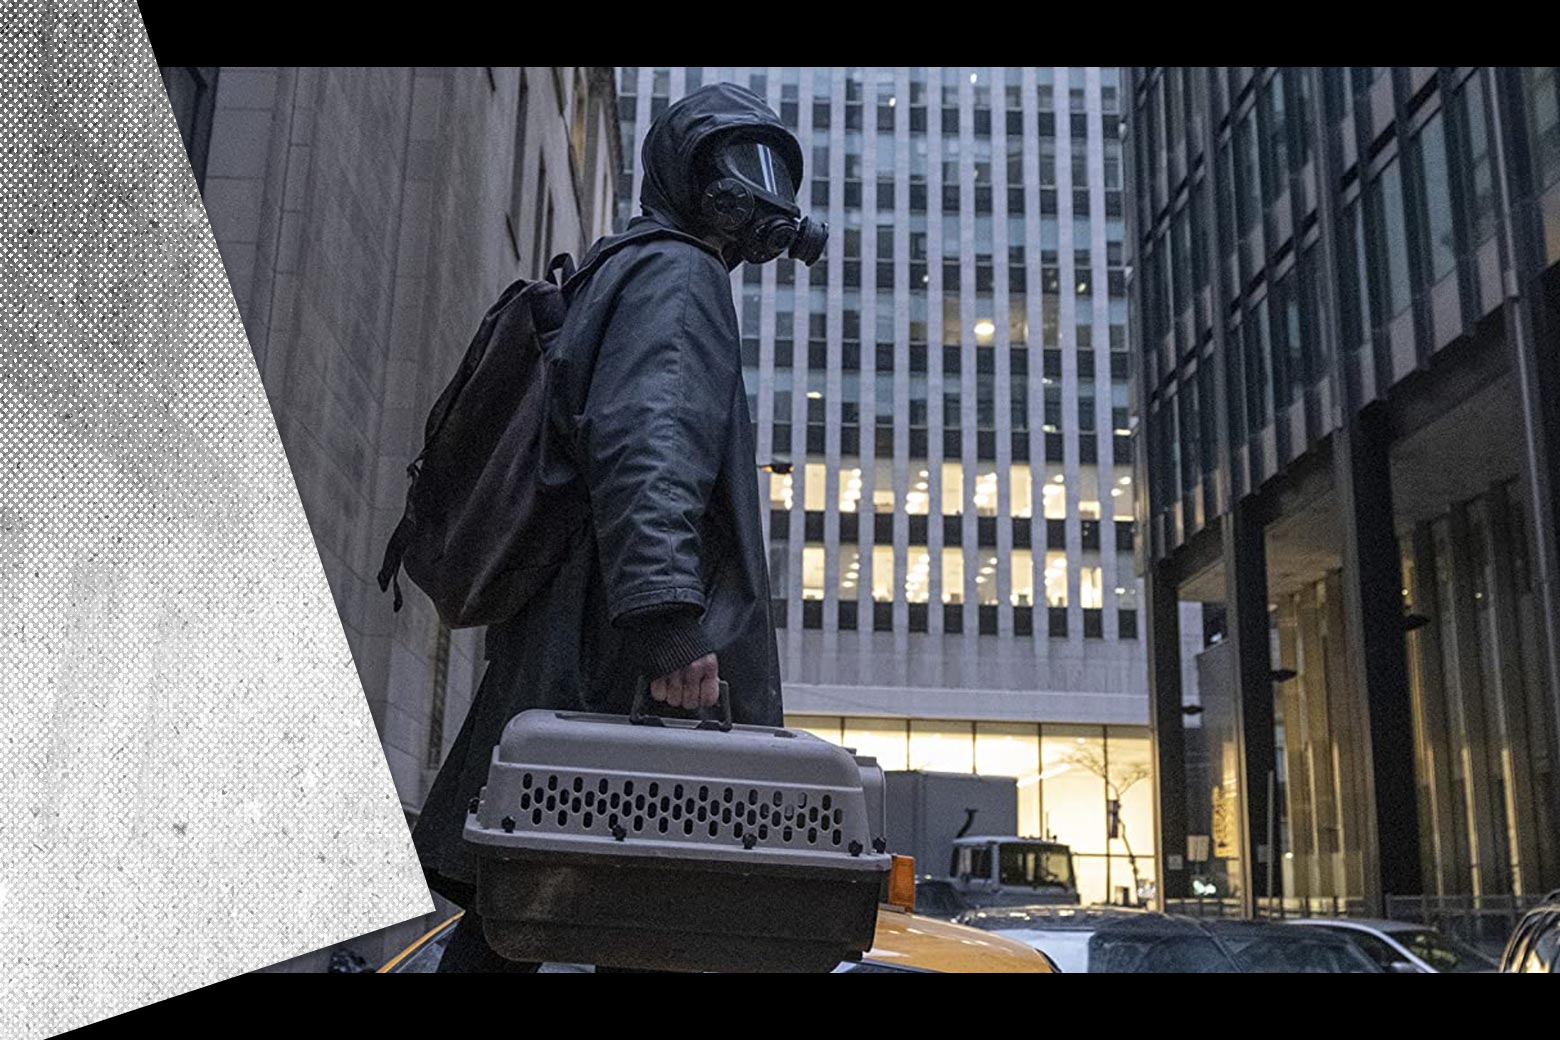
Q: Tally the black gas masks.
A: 1